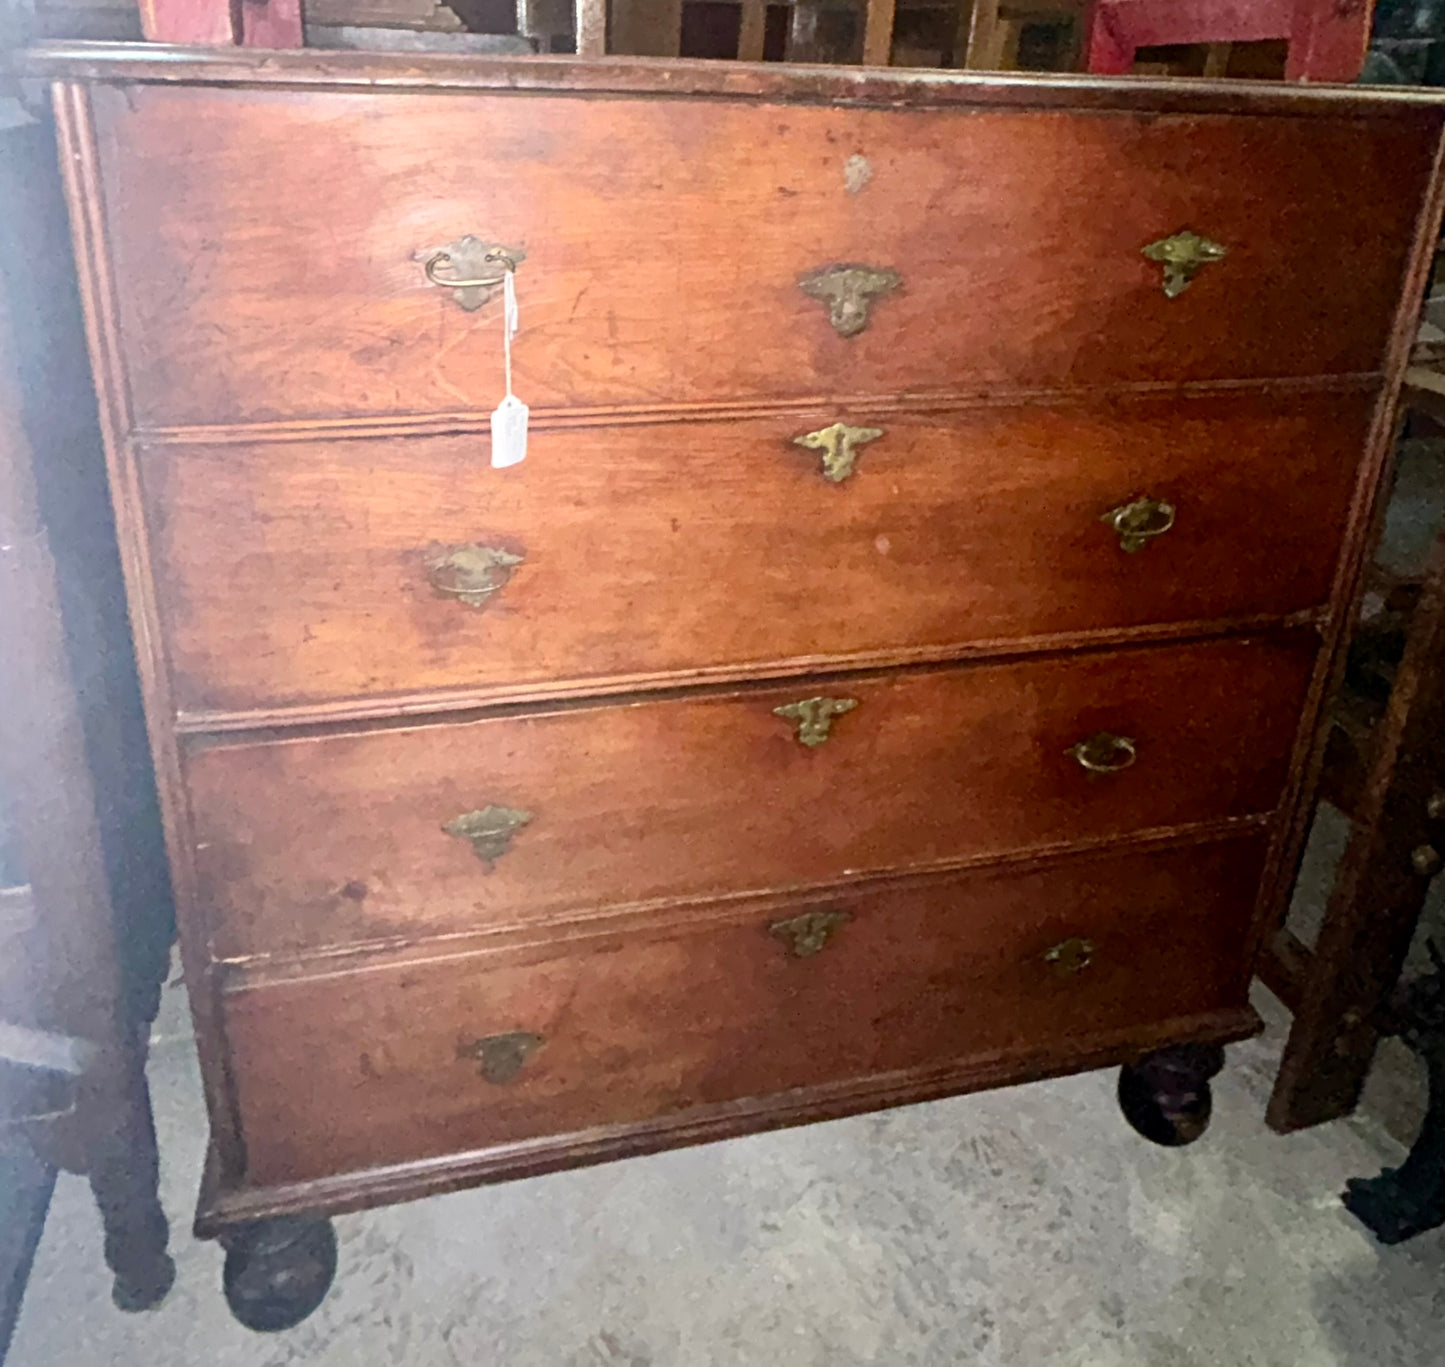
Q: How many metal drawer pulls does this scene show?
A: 8